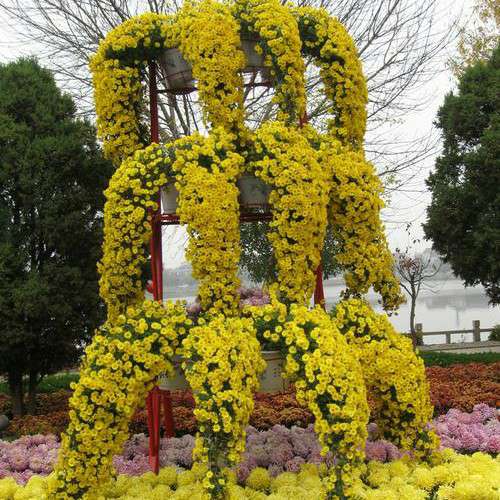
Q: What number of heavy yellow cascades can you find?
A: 12